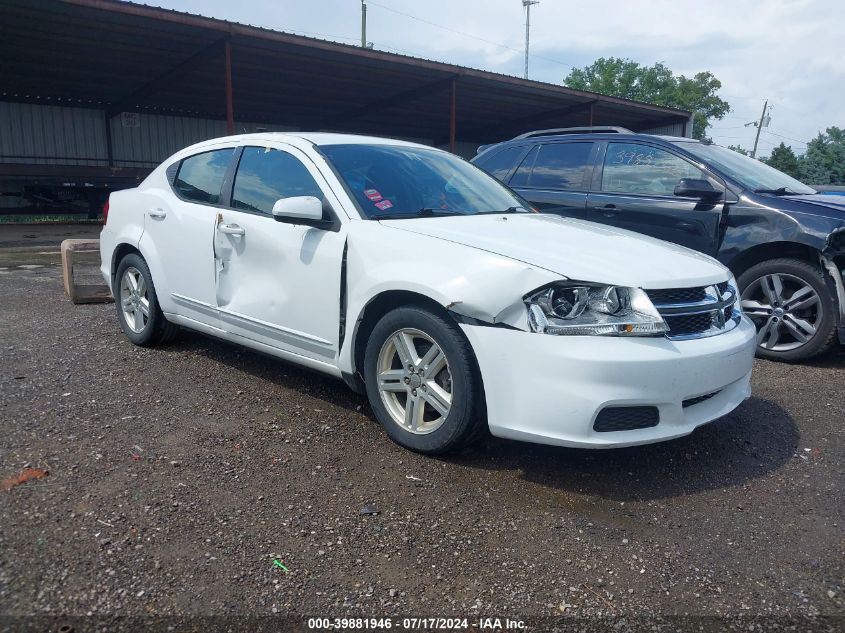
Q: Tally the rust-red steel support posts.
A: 3